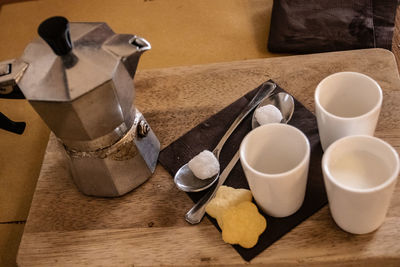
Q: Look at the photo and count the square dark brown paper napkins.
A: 1